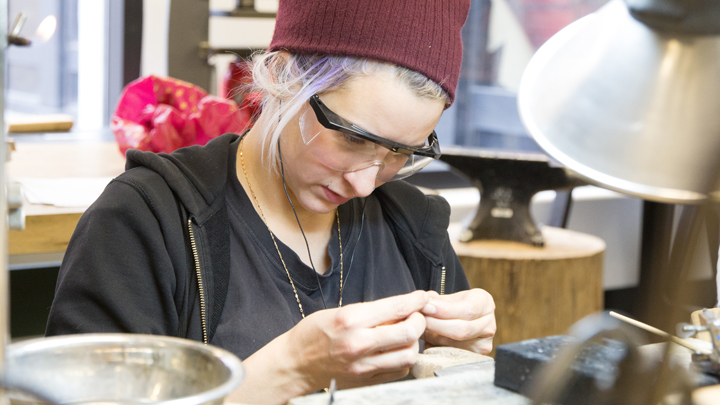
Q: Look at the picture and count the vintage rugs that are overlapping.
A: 0